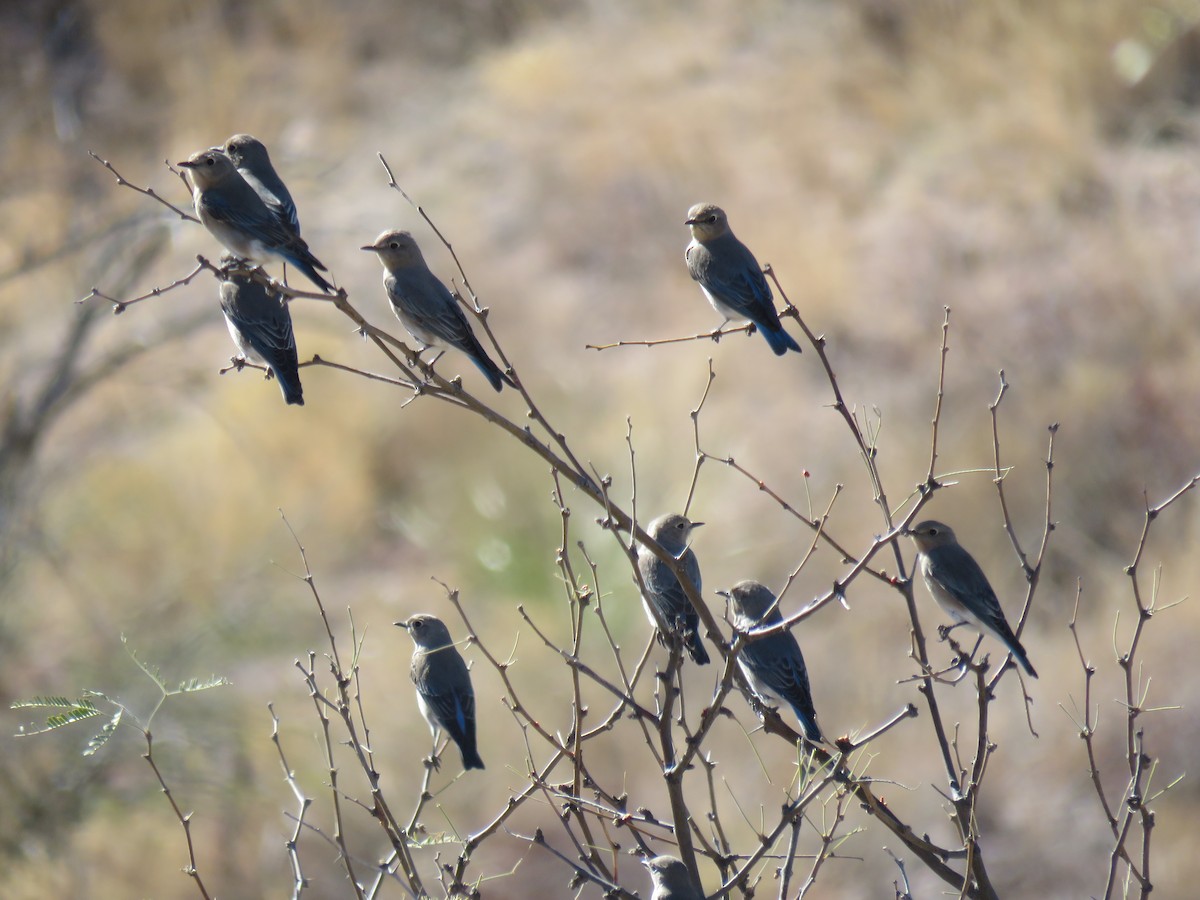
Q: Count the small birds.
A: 10